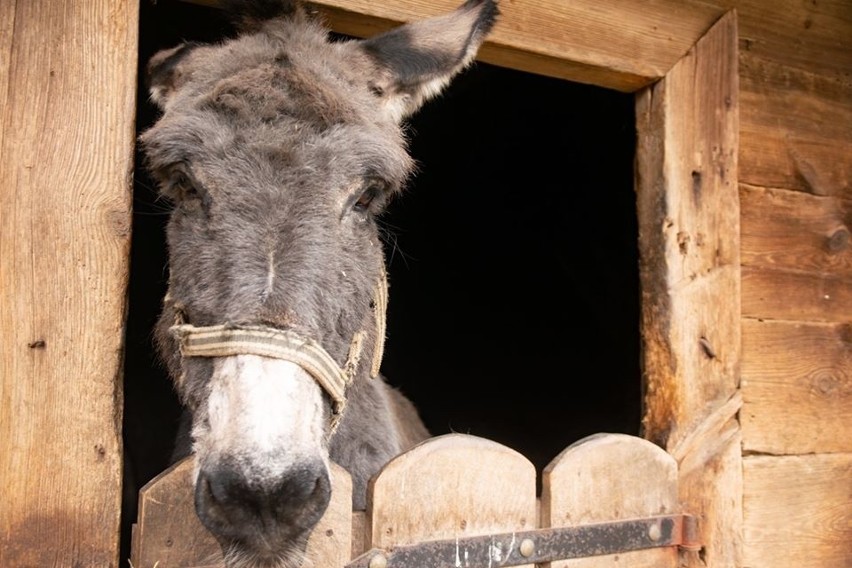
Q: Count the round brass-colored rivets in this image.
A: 3